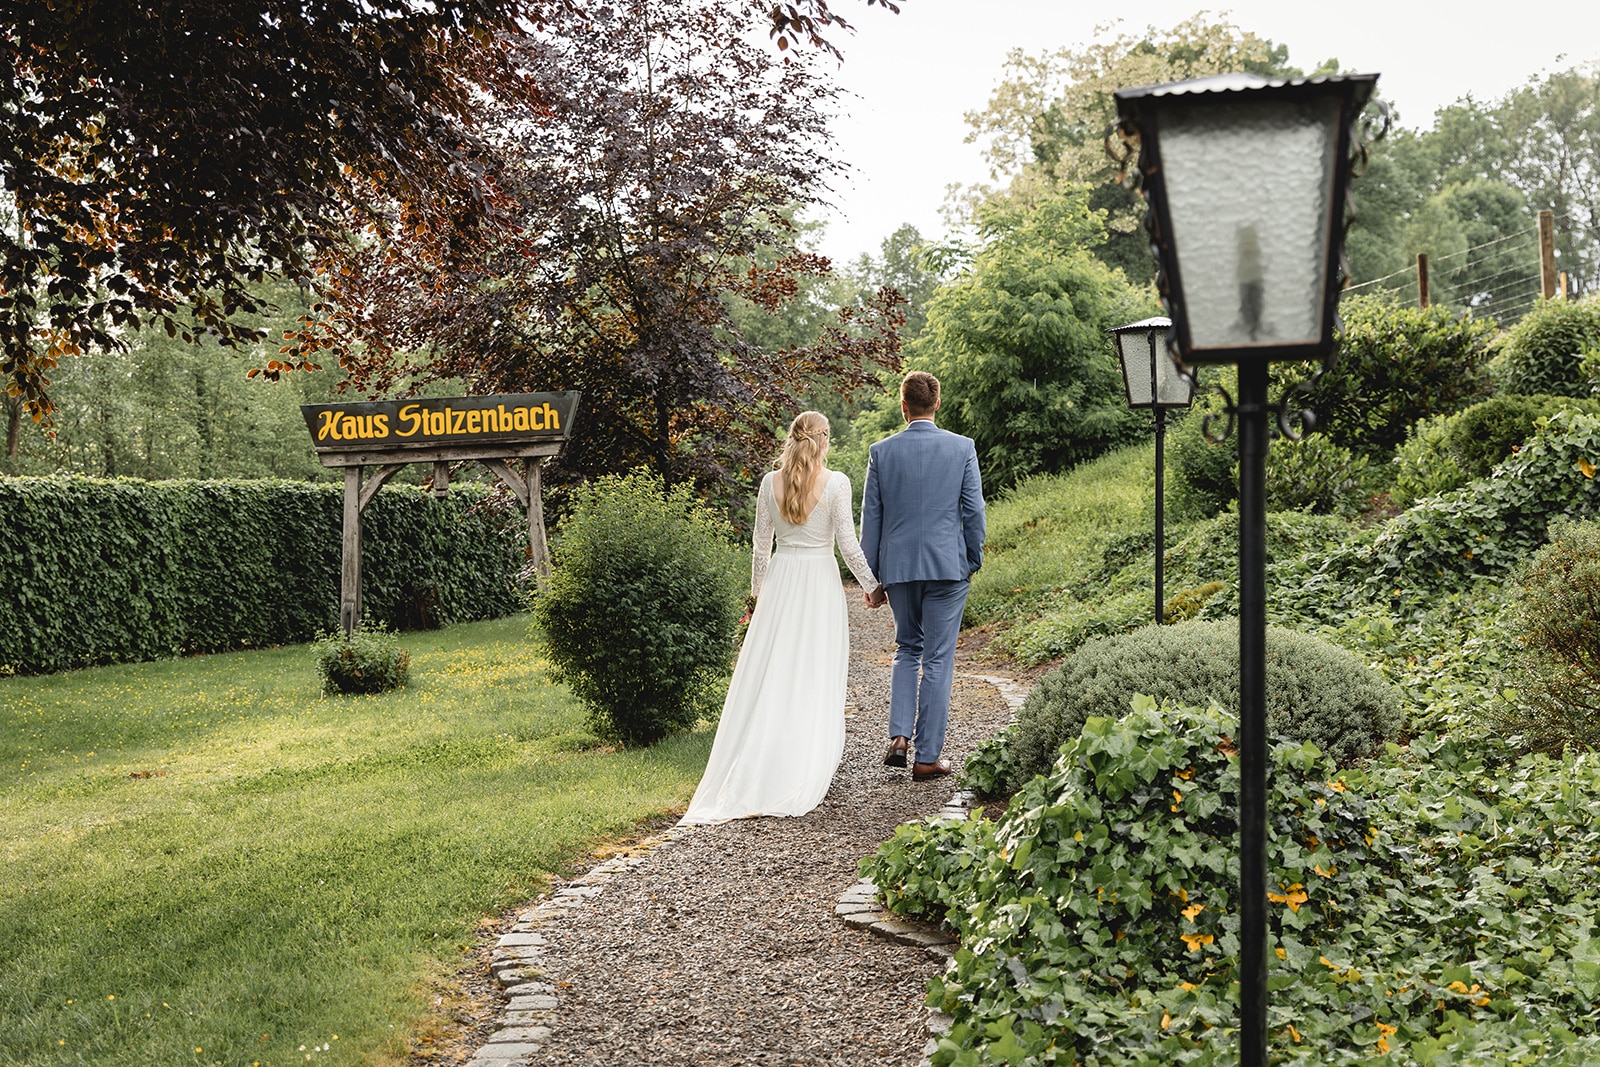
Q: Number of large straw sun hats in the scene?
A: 0